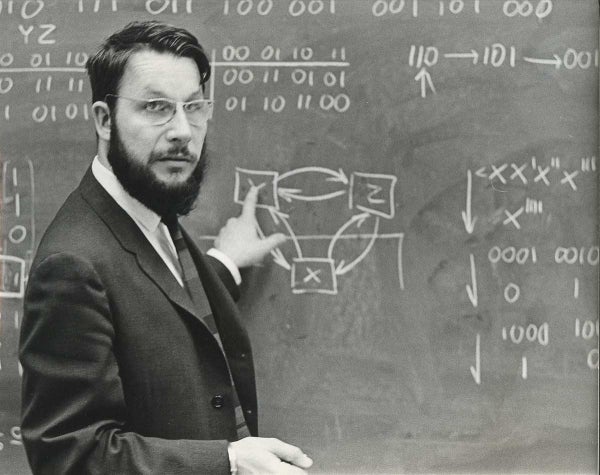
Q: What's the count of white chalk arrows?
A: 12